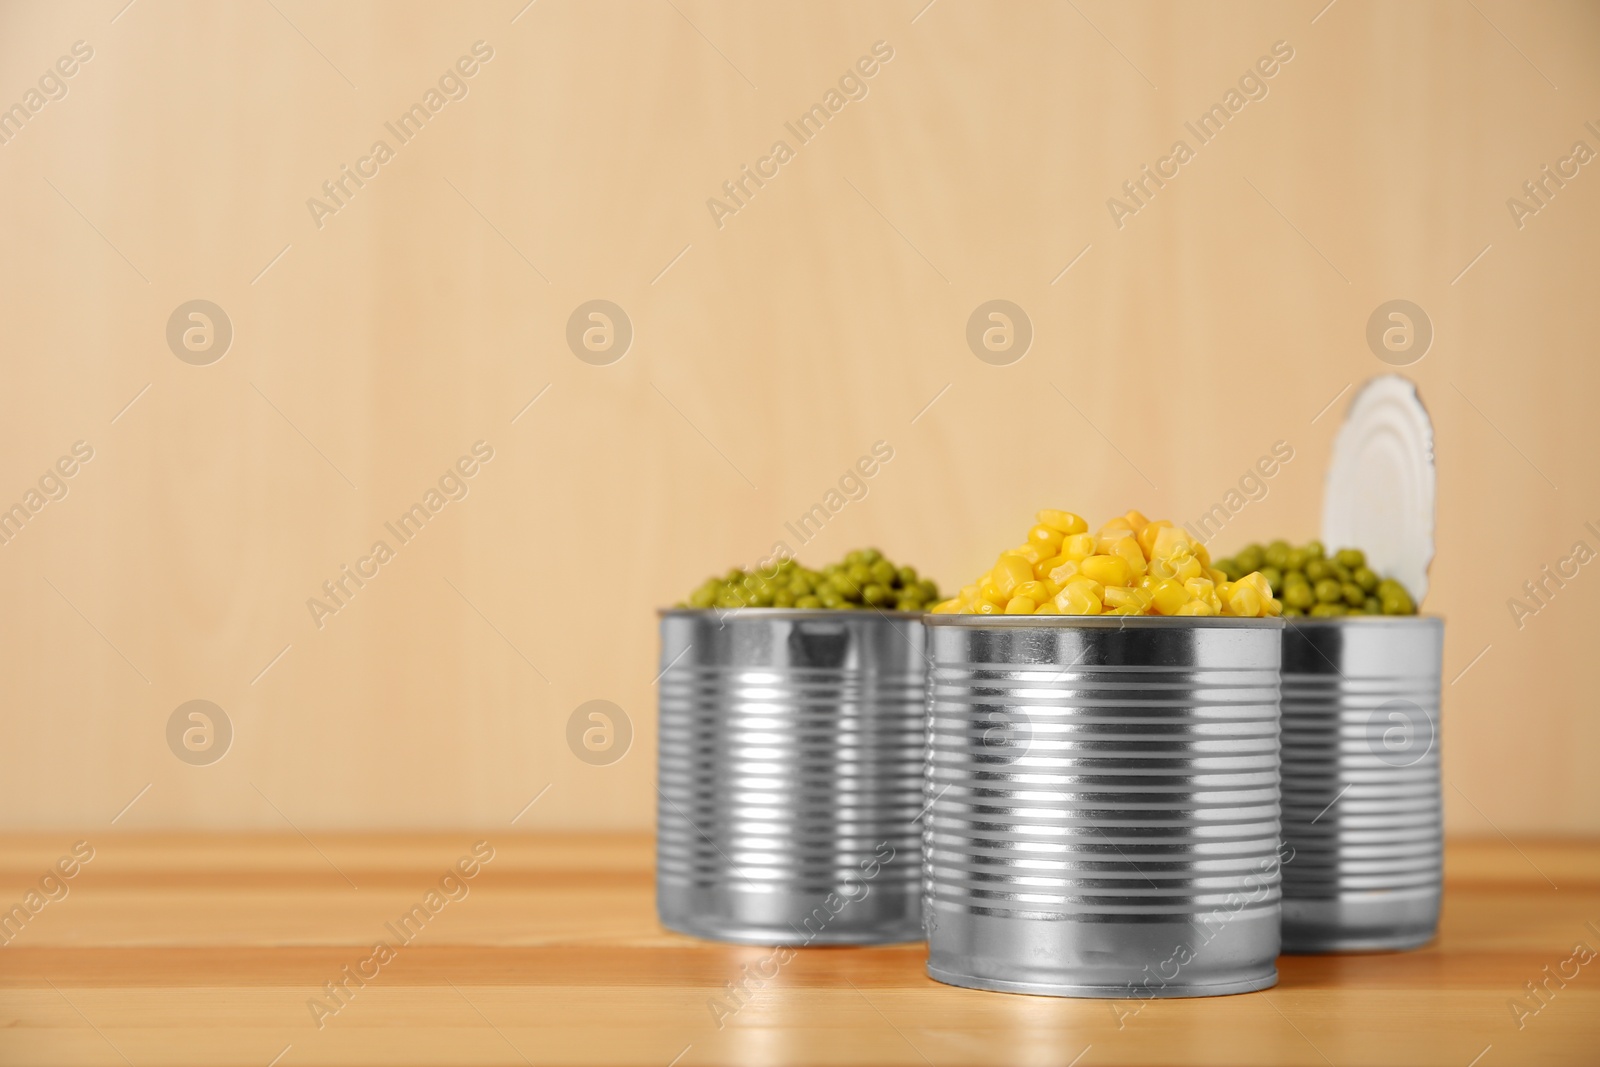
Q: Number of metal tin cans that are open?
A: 3